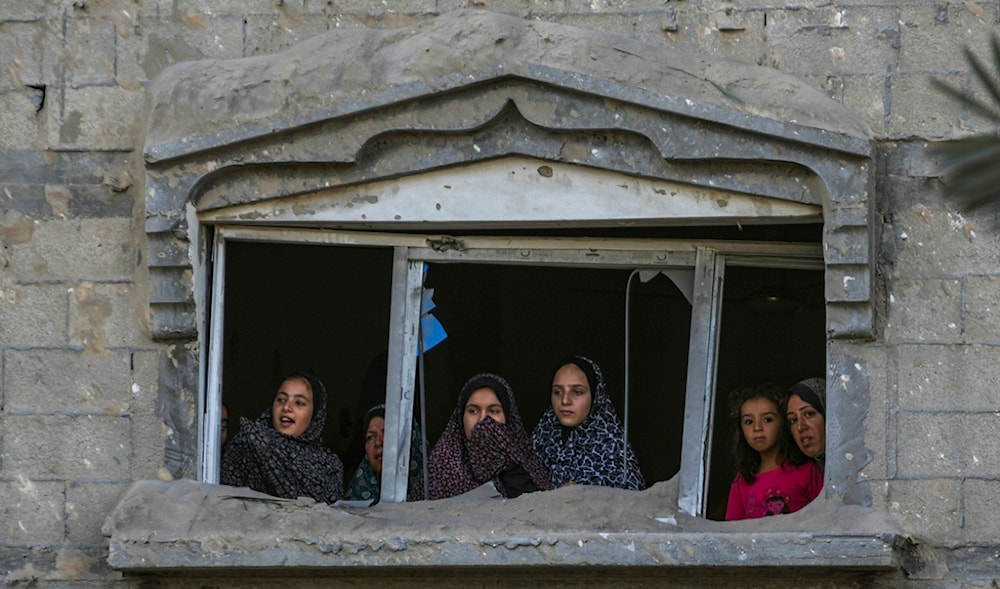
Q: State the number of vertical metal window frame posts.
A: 3